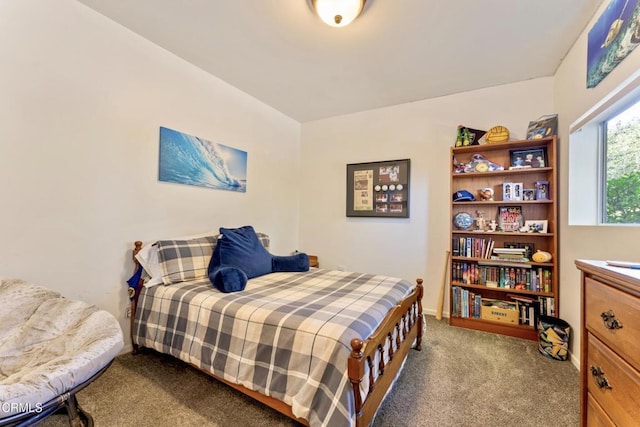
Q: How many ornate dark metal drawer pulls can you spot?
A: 2